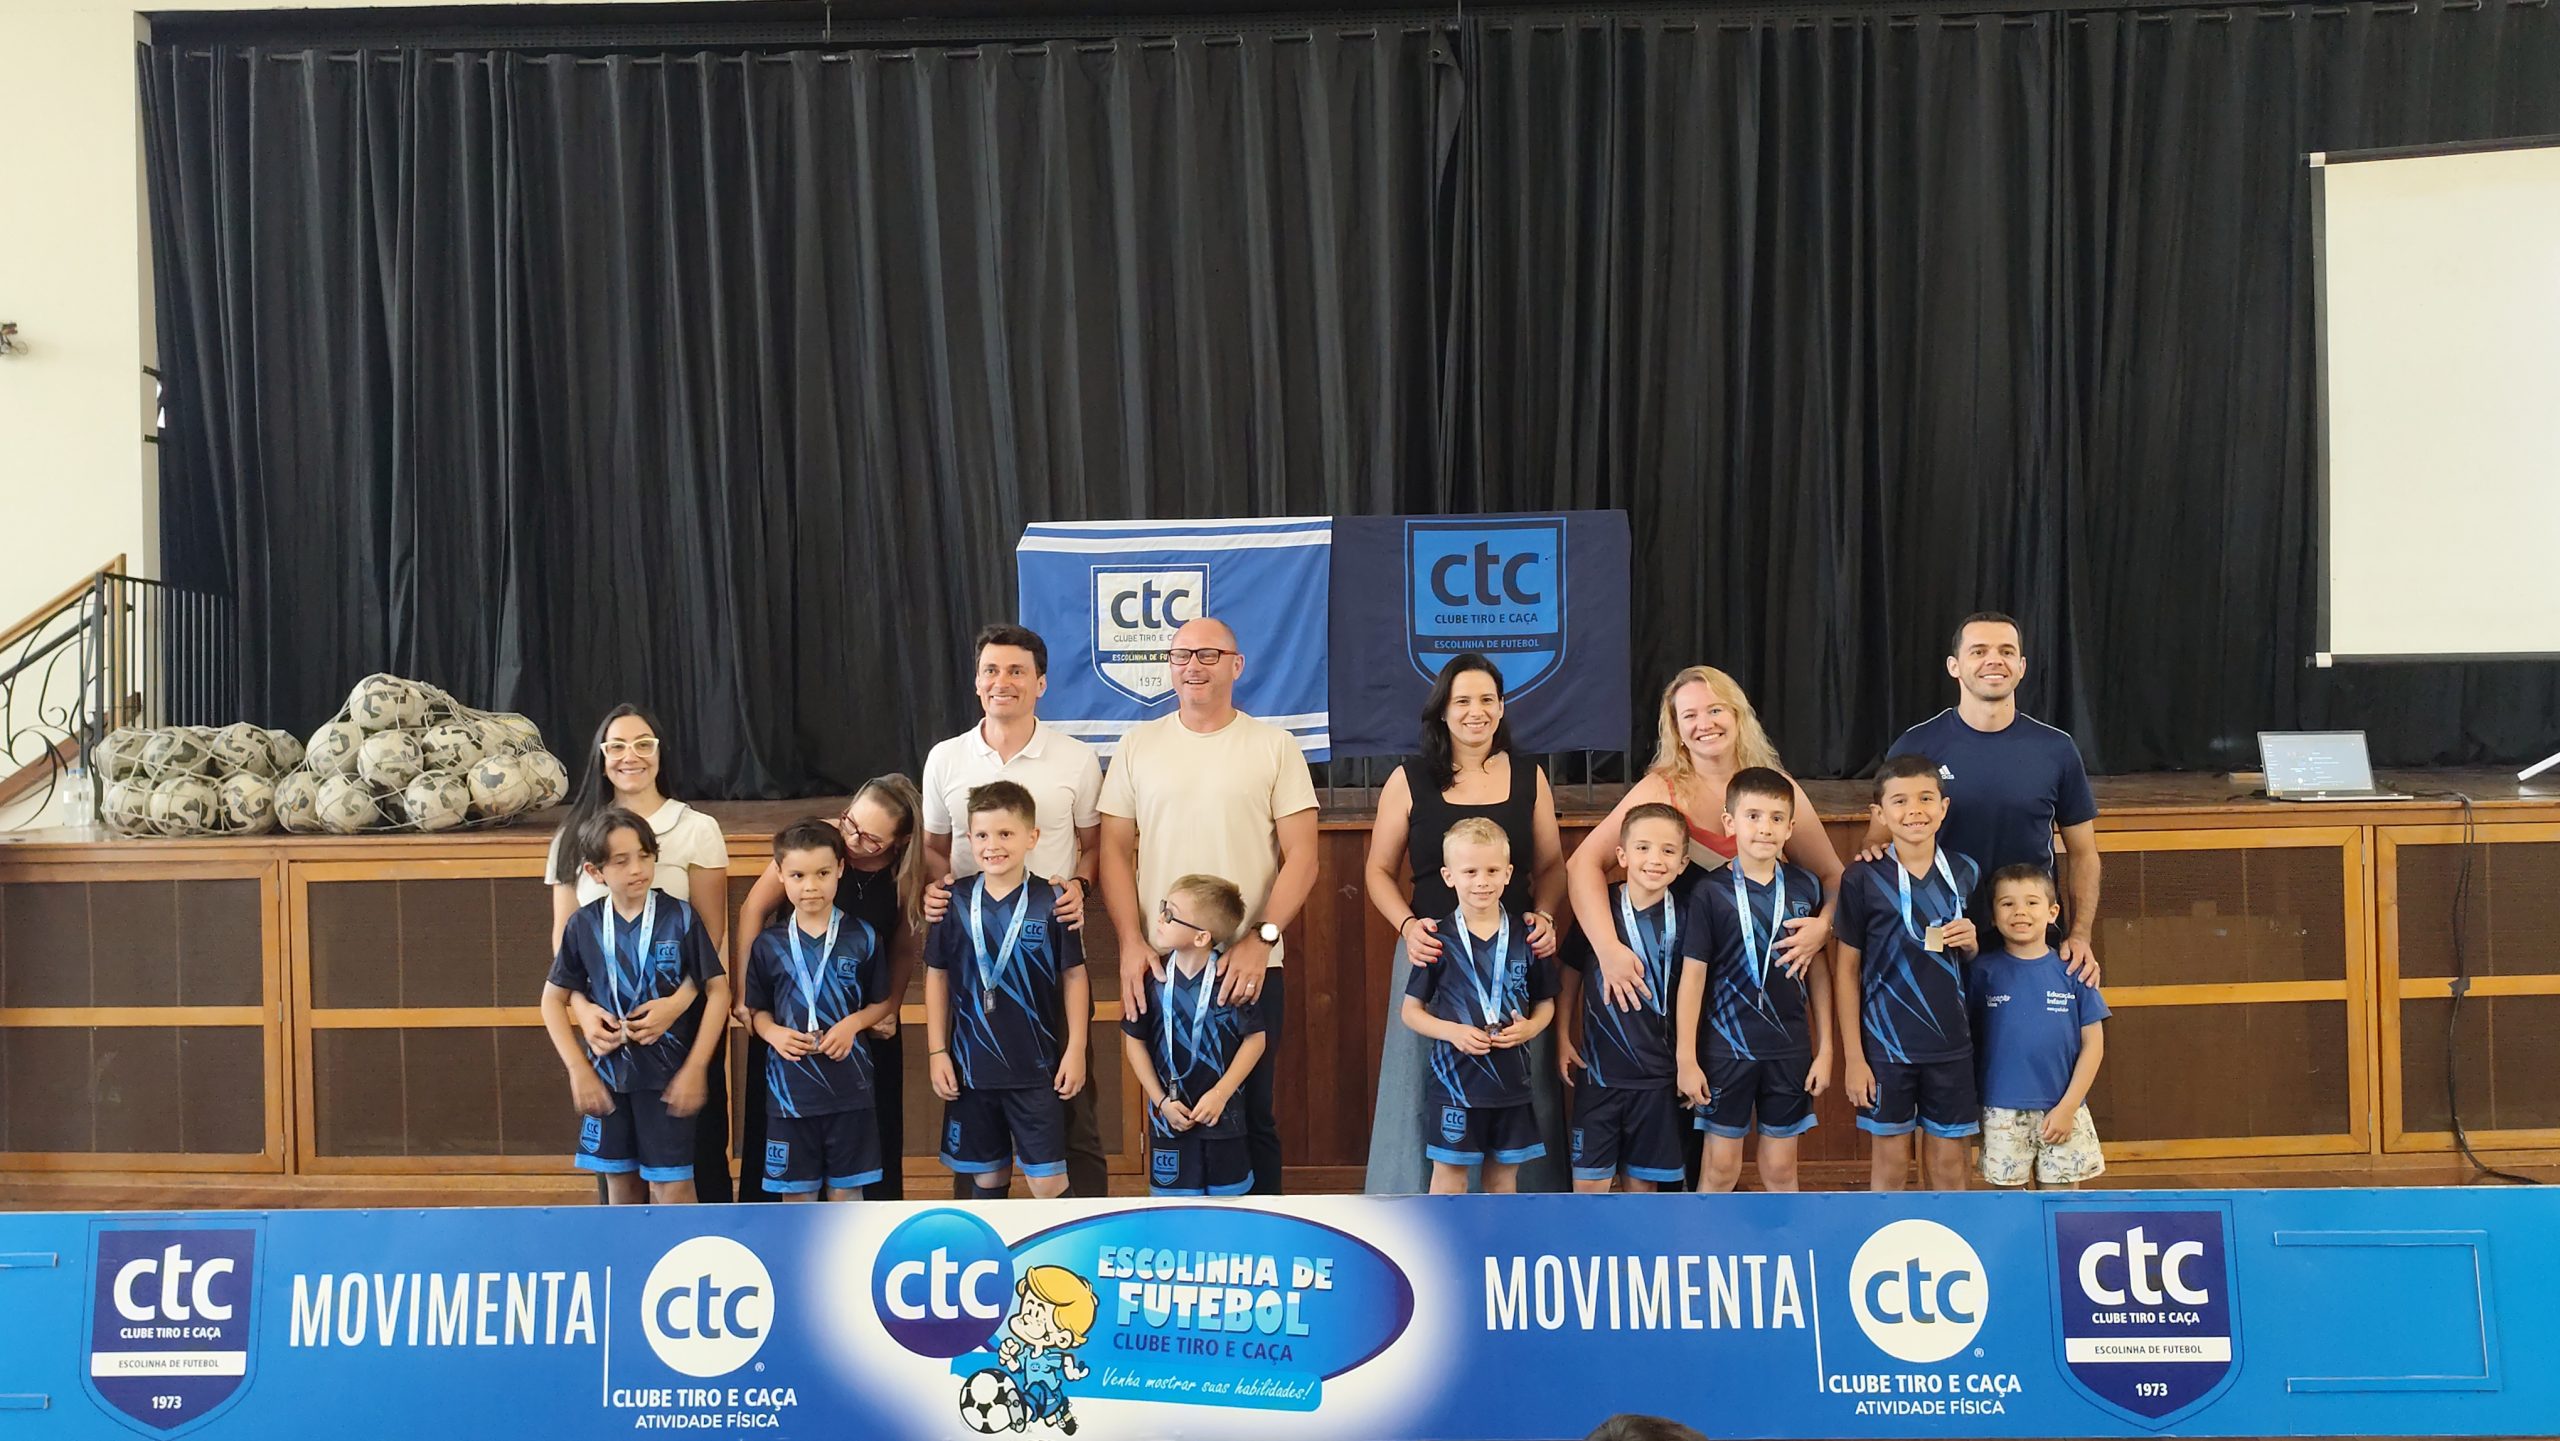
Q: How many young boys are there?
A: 9